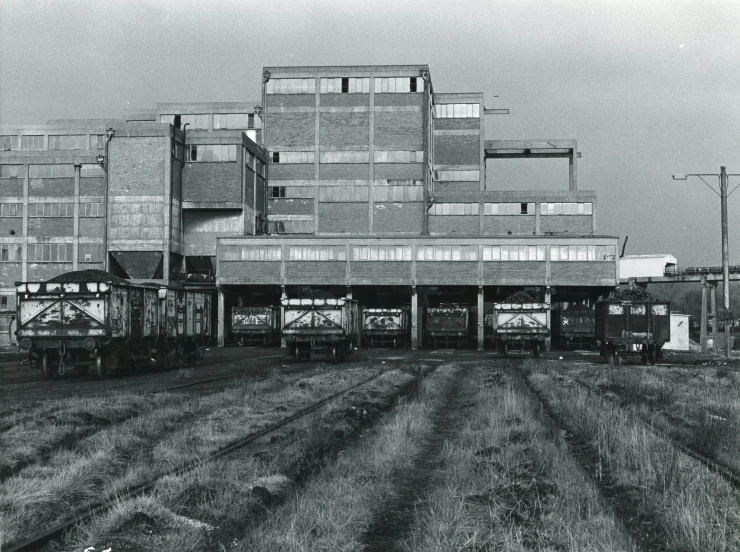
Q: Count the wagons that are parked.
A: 9